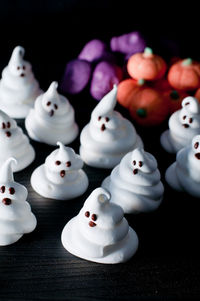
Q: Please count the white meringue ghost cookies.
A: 10